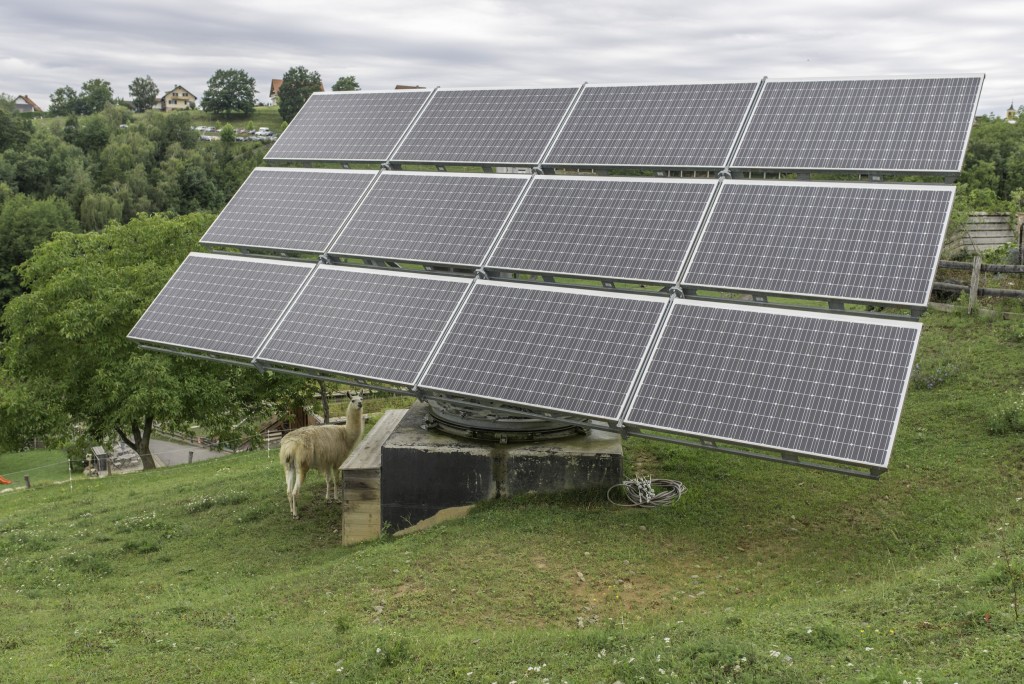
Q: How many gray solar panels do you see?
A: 12